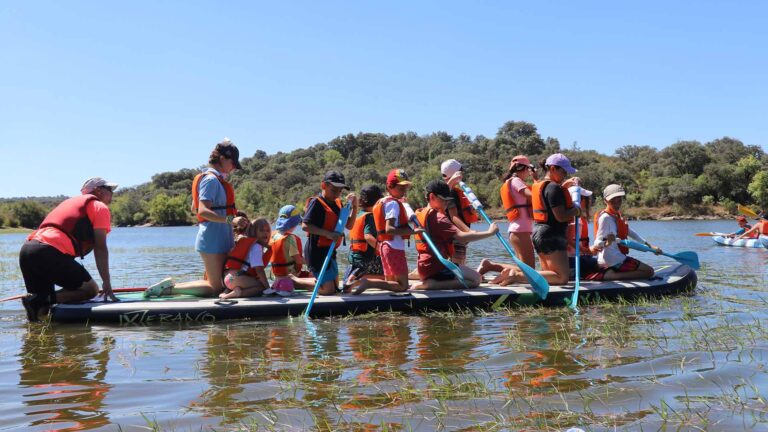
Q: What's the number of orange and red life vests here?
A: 15